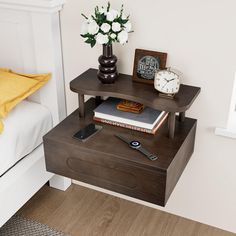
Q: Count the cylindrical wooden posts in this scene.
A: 4